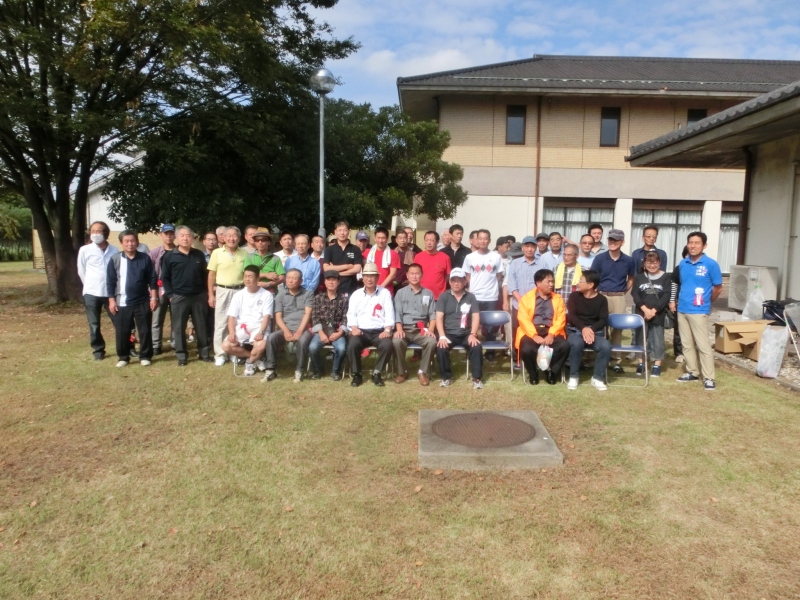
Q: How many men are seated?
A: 8